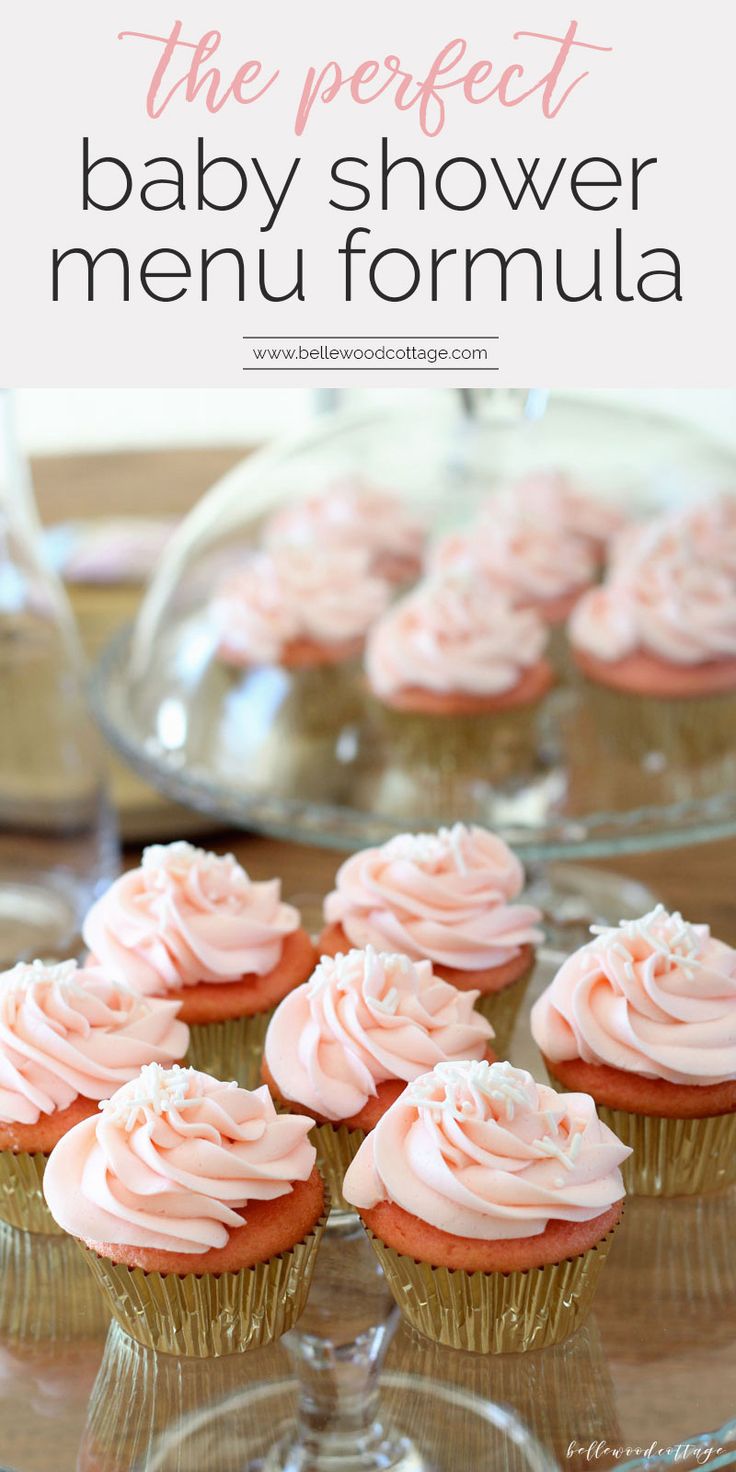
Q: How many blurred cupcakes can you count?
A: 7